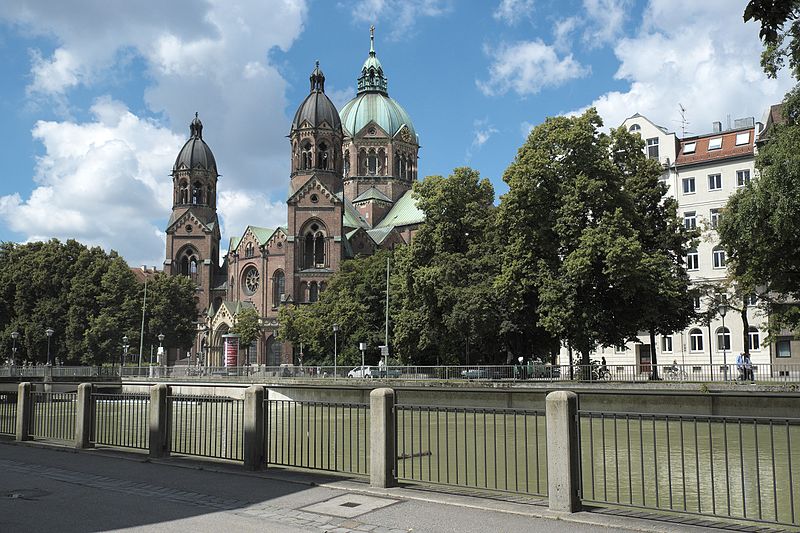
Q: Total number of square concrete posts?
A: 6